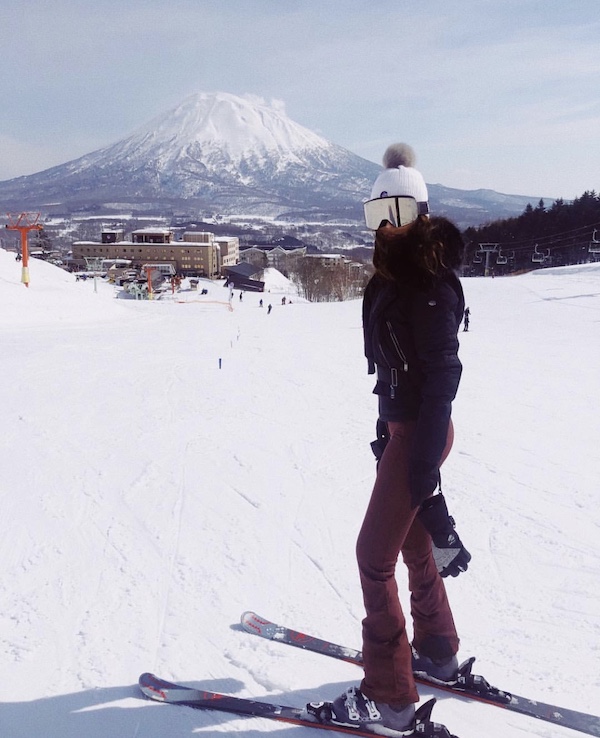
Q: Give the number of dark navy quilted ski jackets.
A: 1